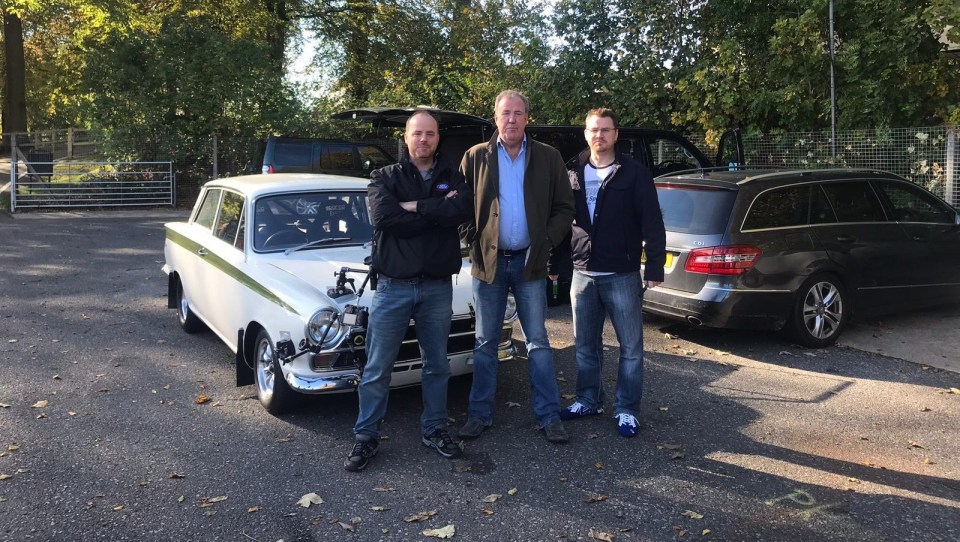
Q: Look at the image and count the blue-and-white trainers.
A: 2